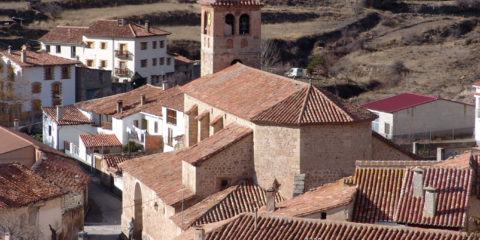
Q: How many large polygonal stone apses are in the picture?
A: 1